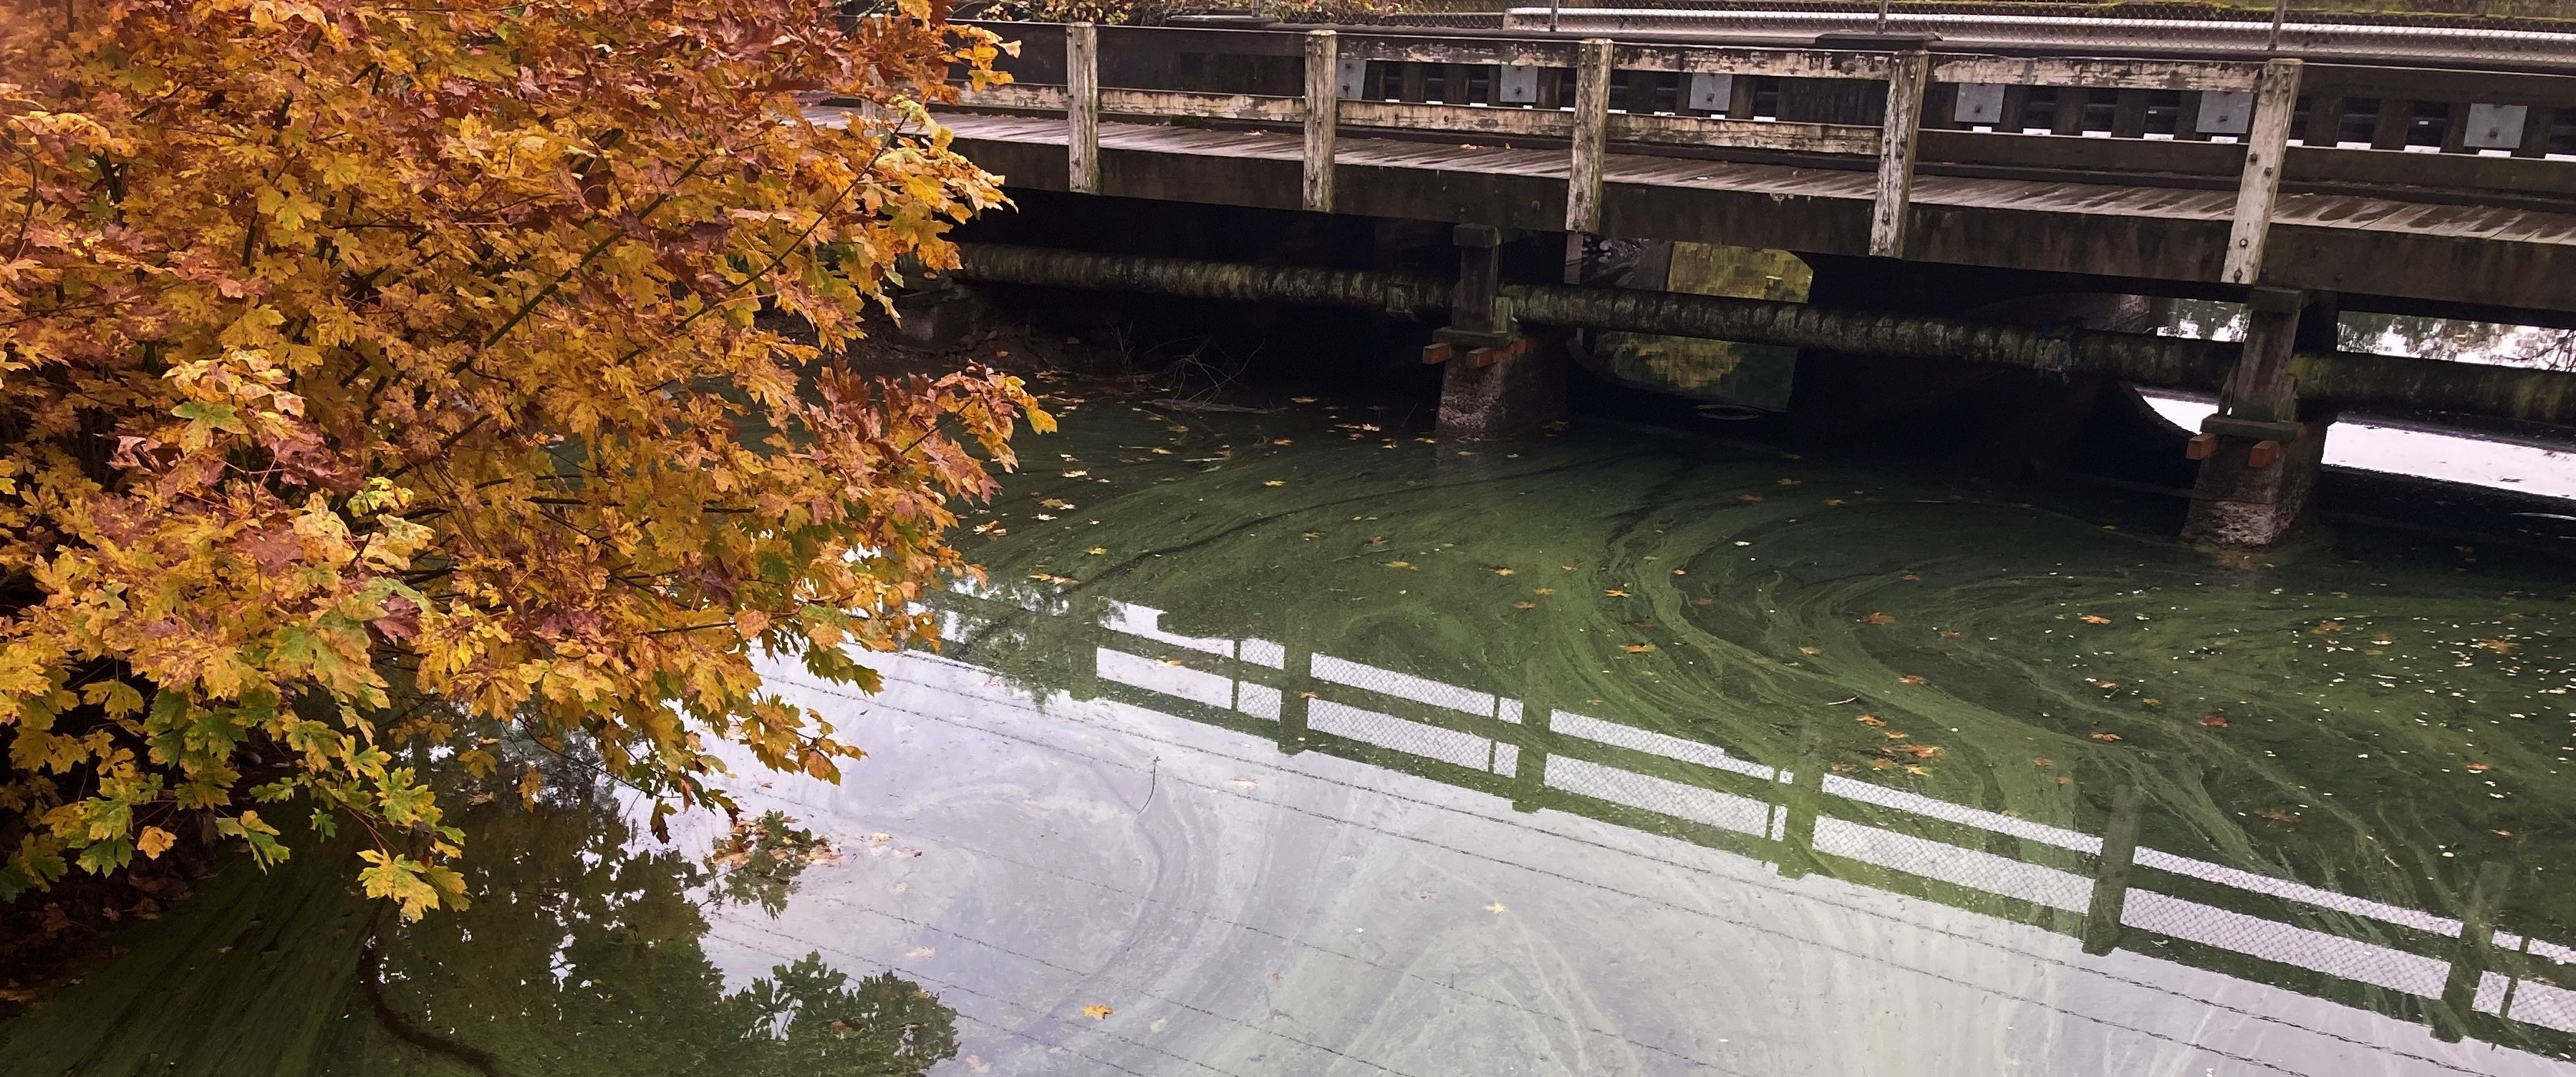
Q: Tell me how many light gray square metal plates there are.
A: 6